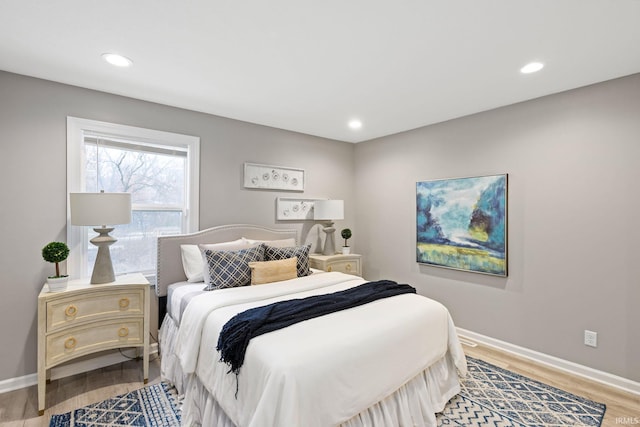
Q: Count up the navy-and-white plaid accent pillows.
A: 2